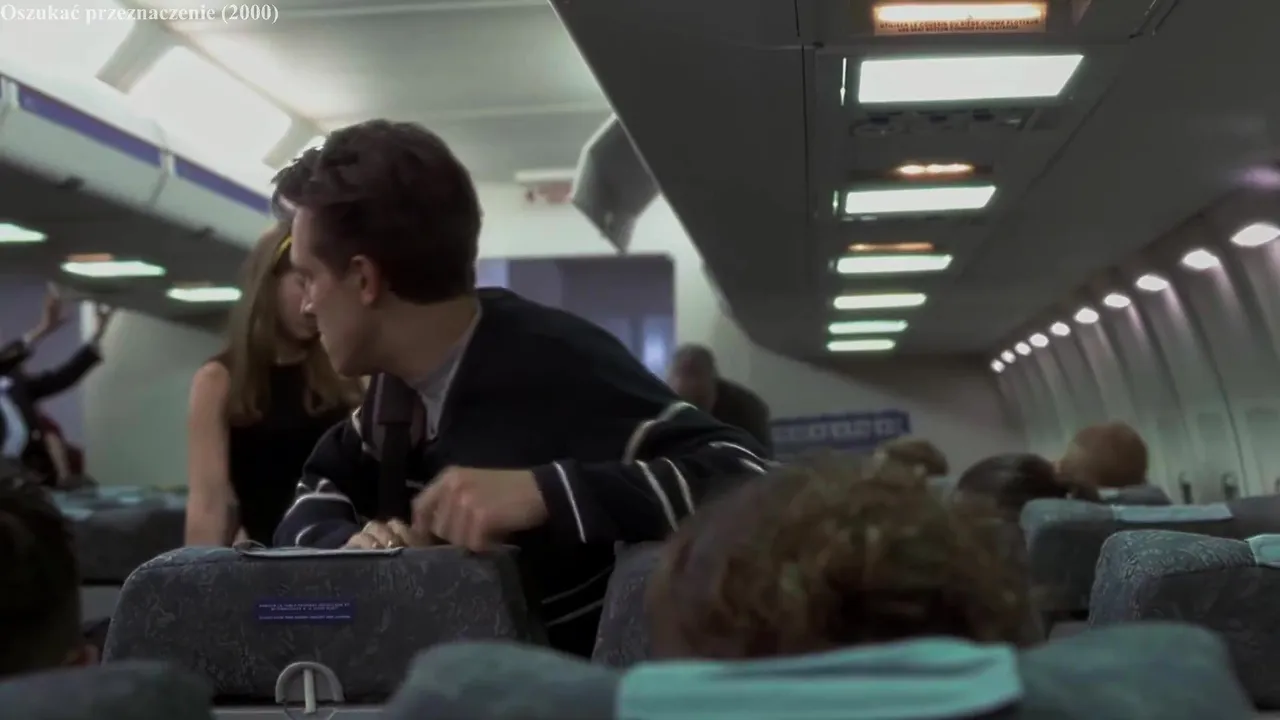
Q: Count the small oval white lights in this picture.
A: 10